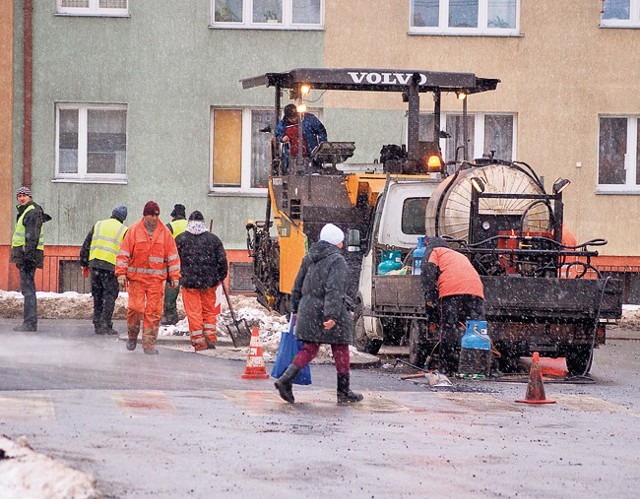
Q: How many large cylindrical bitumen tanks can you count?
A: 1